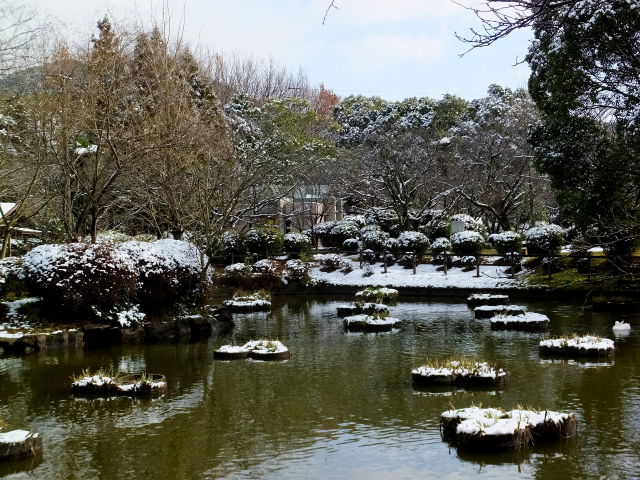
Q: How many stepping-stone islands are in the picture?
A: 13